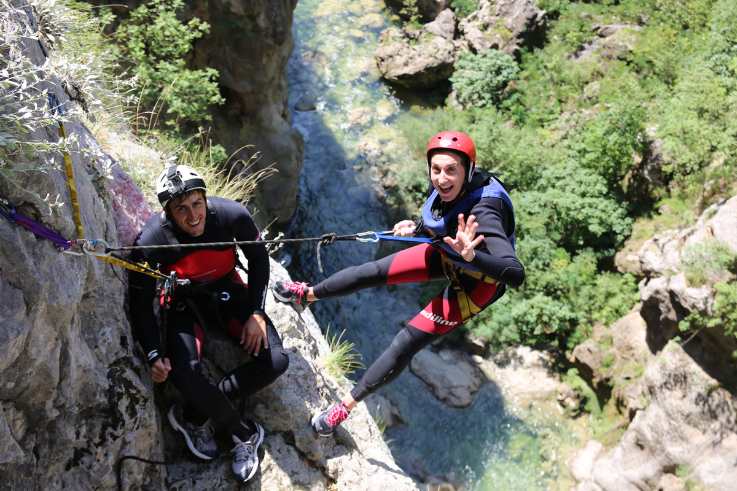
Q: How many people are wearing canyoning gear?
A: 2